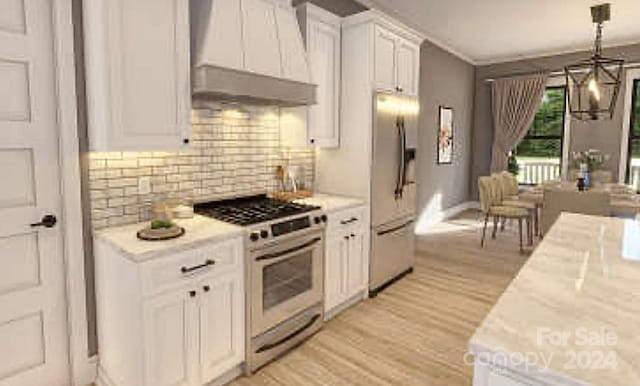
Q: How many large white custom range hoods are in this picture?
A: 1